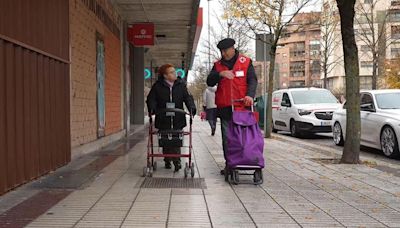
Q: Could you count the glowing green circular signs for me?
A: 2